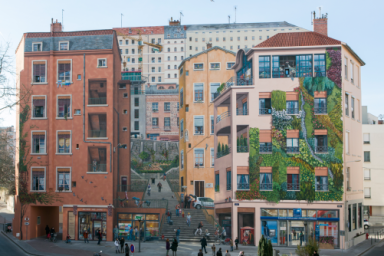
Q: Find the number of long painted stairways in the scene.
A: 1